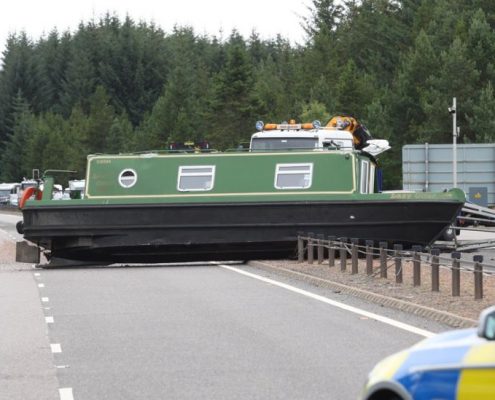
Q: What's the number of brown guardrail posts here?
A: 13